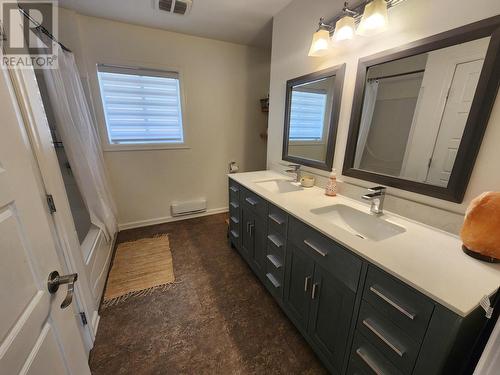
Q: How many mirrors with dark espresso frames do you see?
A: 2